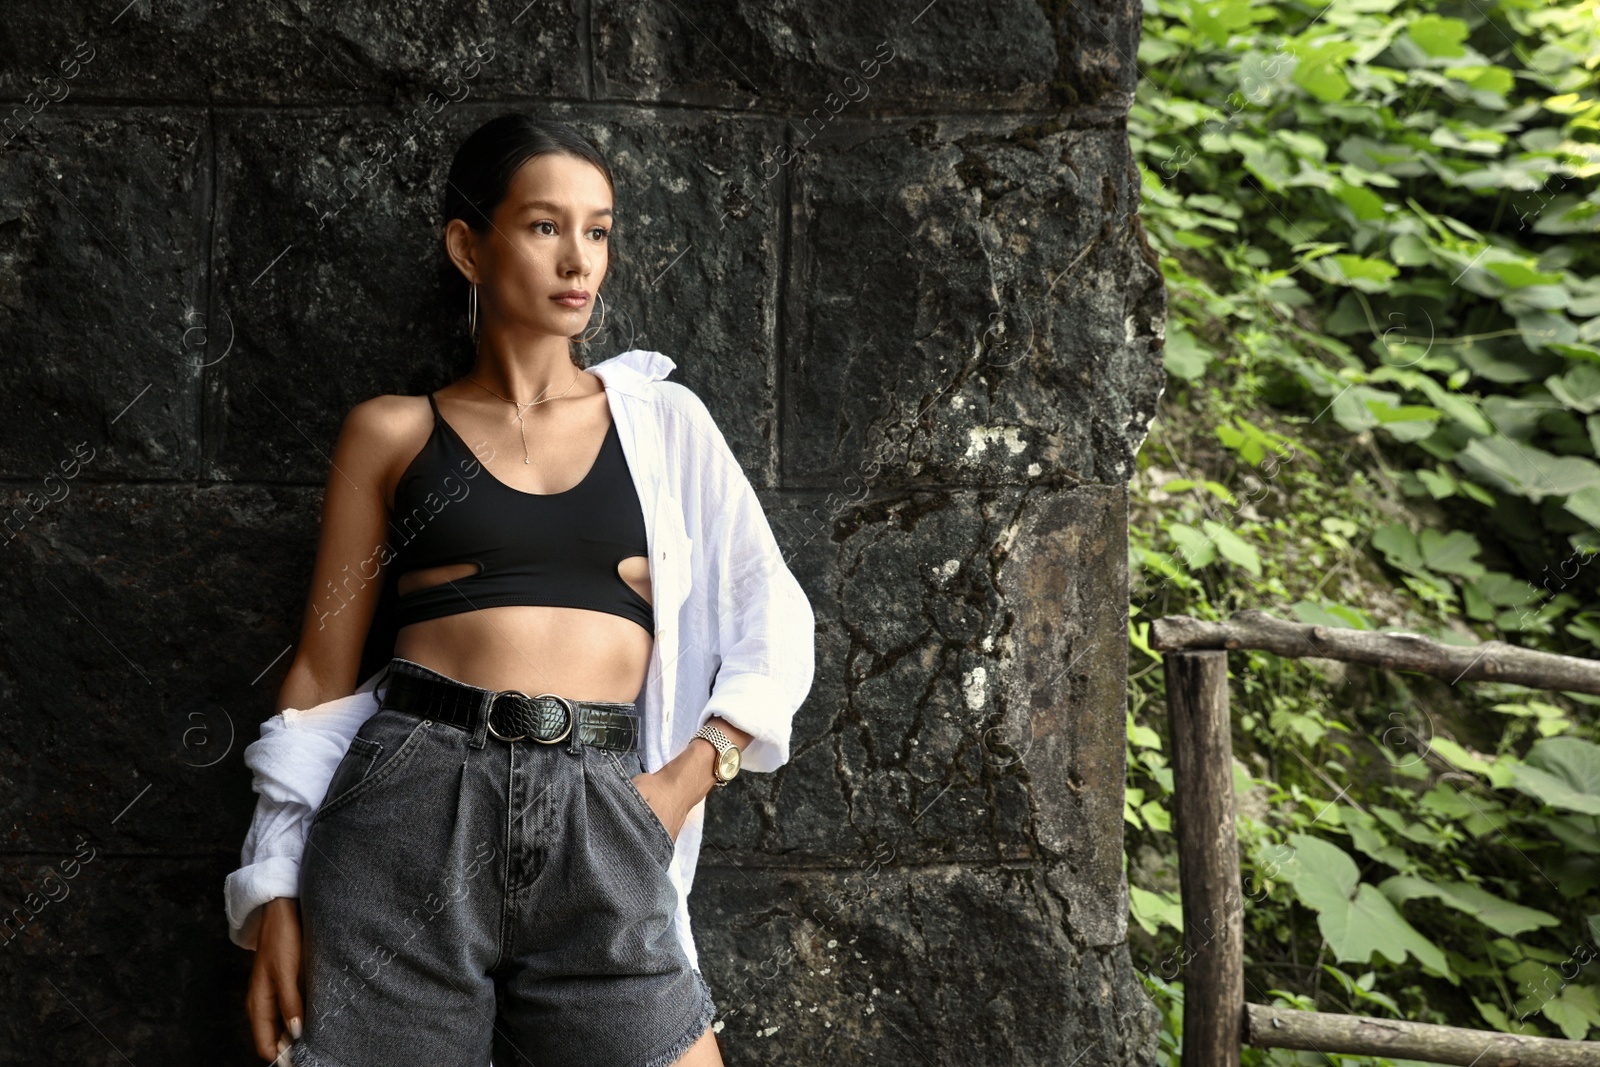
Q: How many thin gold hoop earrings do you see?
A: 2